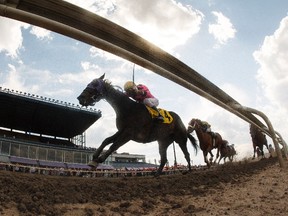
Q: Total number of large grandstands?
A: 1